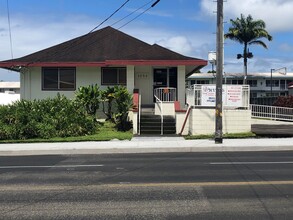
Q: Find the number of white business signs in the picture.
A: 2